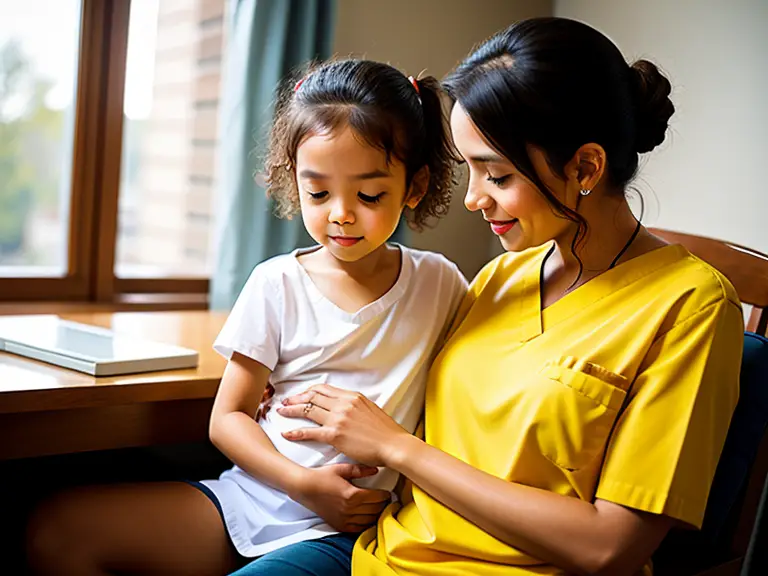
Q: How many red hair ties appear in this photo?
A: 2